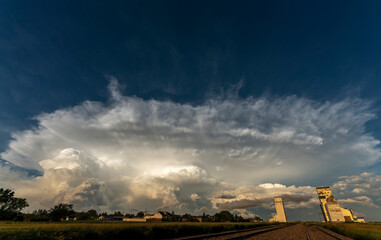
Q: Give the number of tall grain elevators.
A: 2